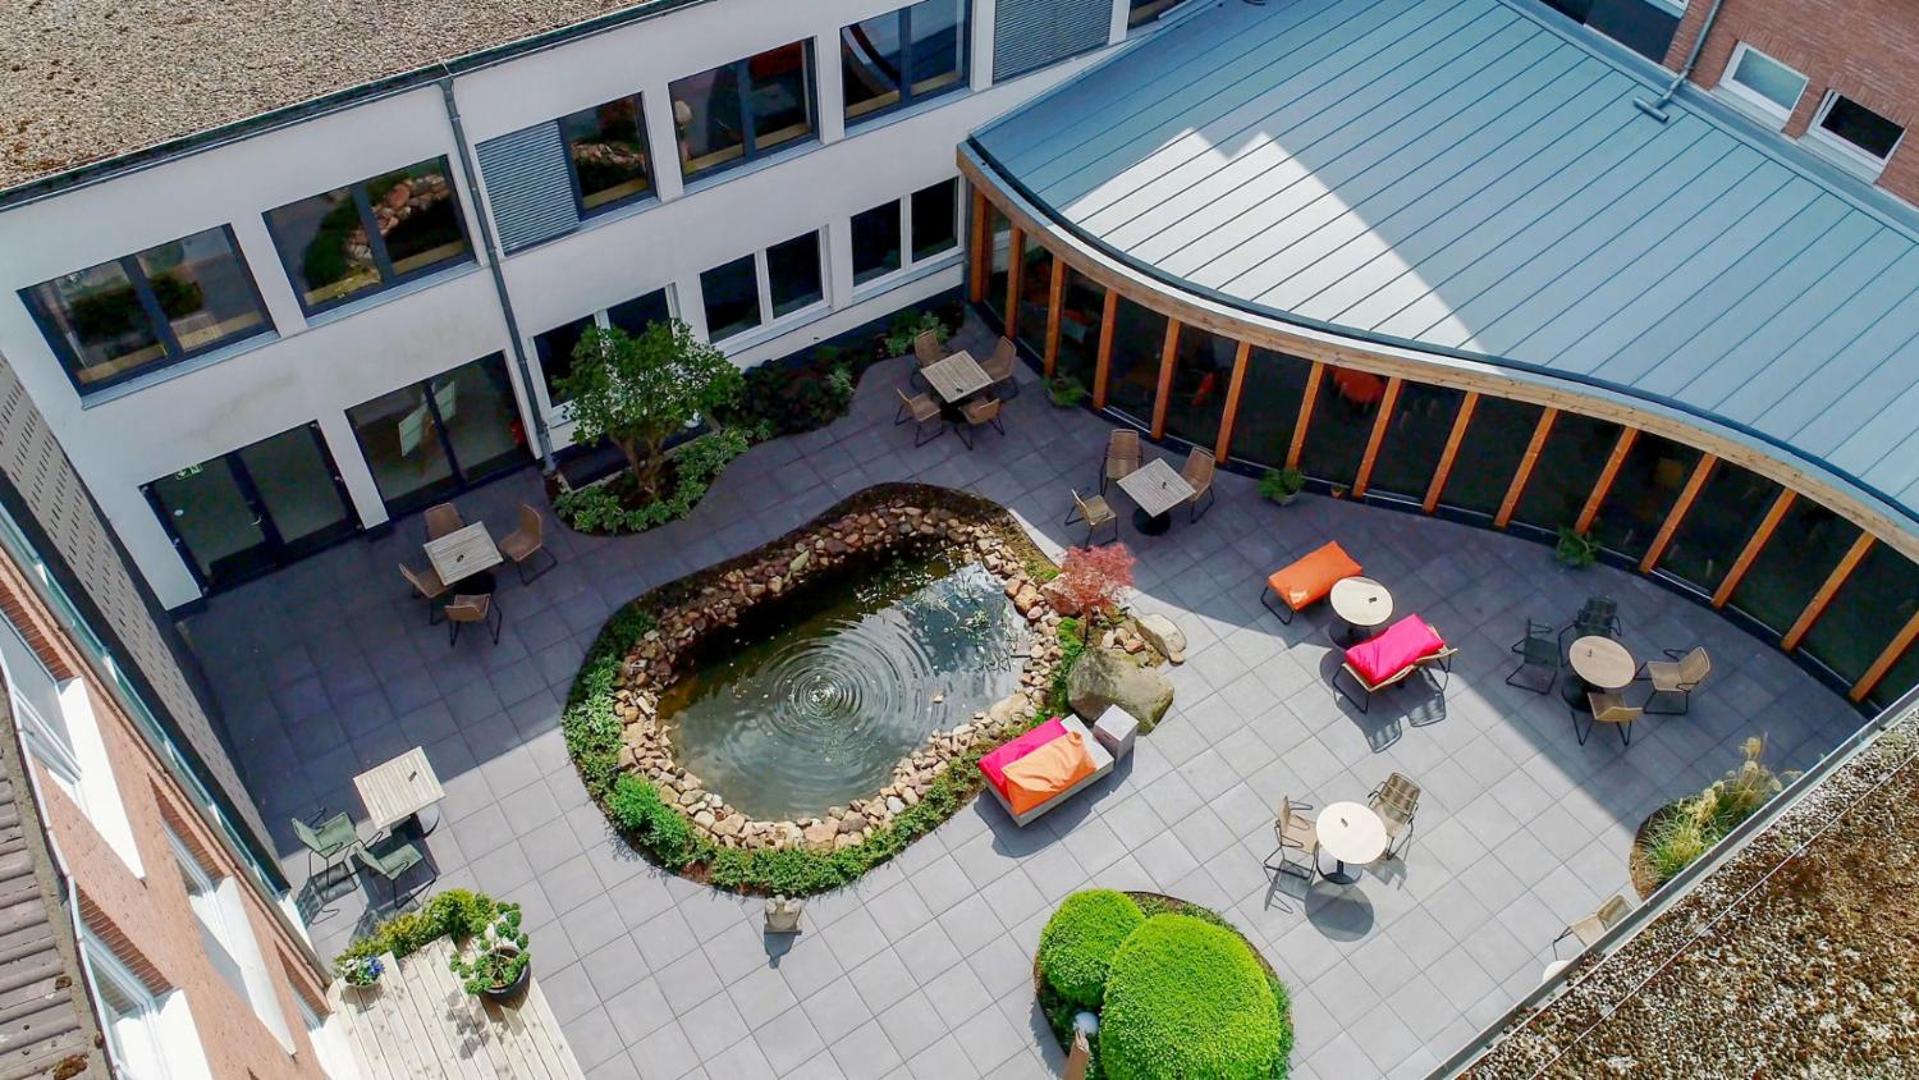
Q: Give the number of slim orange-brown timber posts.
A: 15